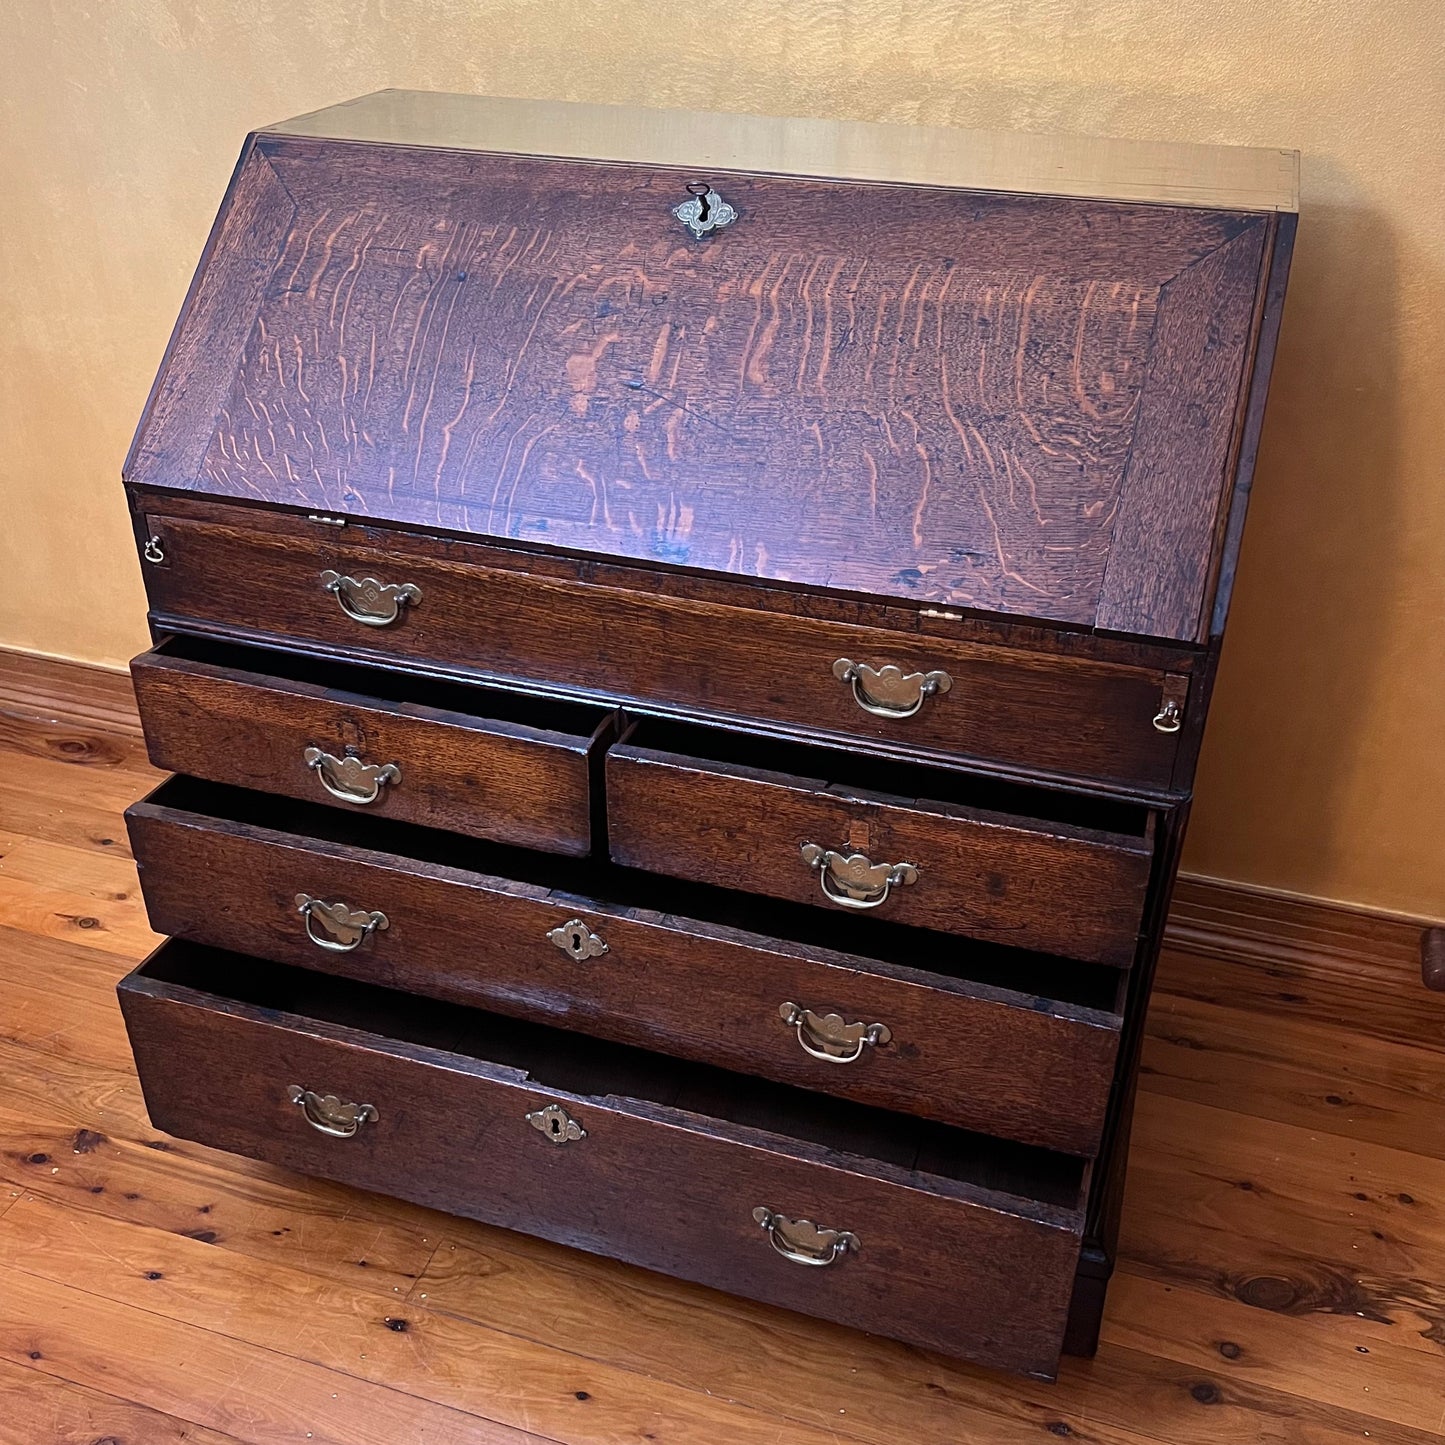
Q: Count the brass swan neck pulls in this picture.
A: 8